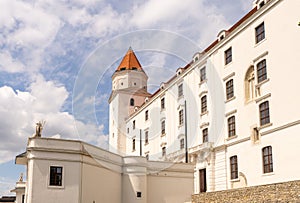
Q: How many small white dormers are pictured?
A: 7